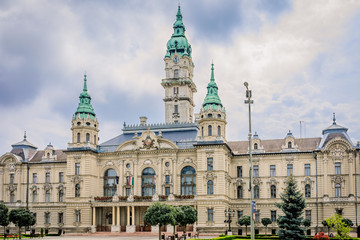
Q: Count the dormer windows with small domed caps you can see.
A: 3